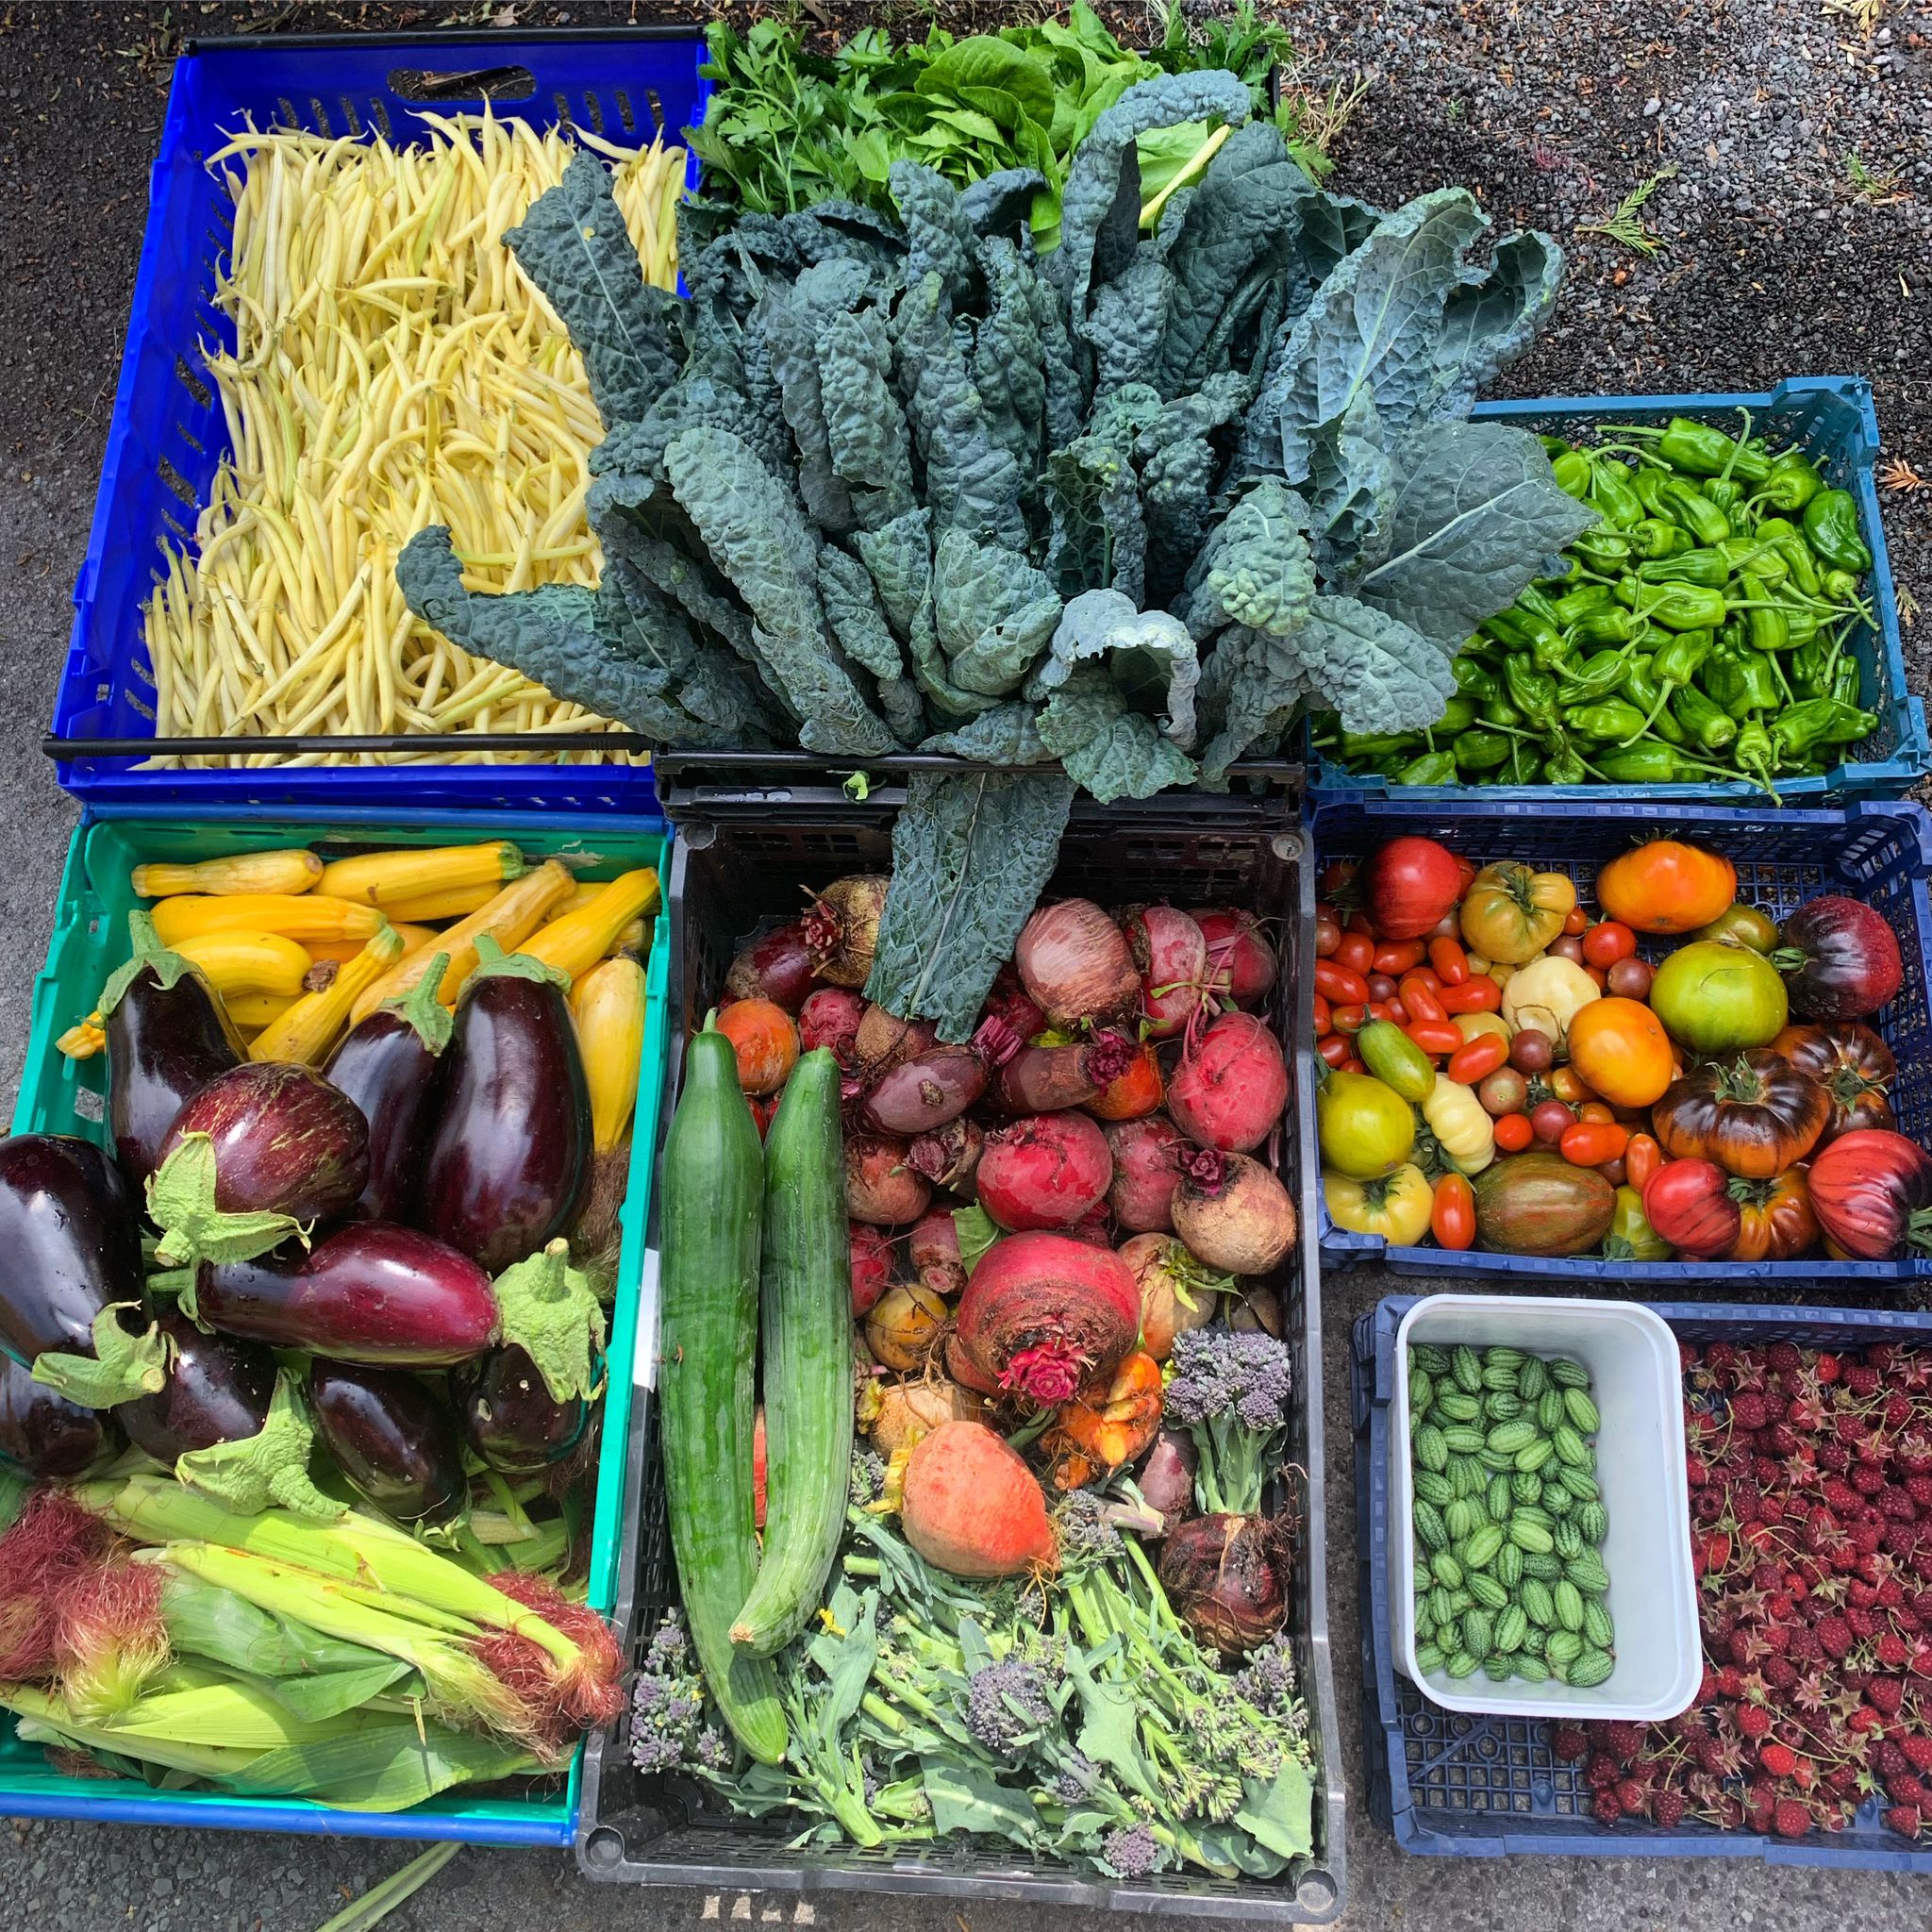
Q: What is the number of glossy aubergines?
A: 10